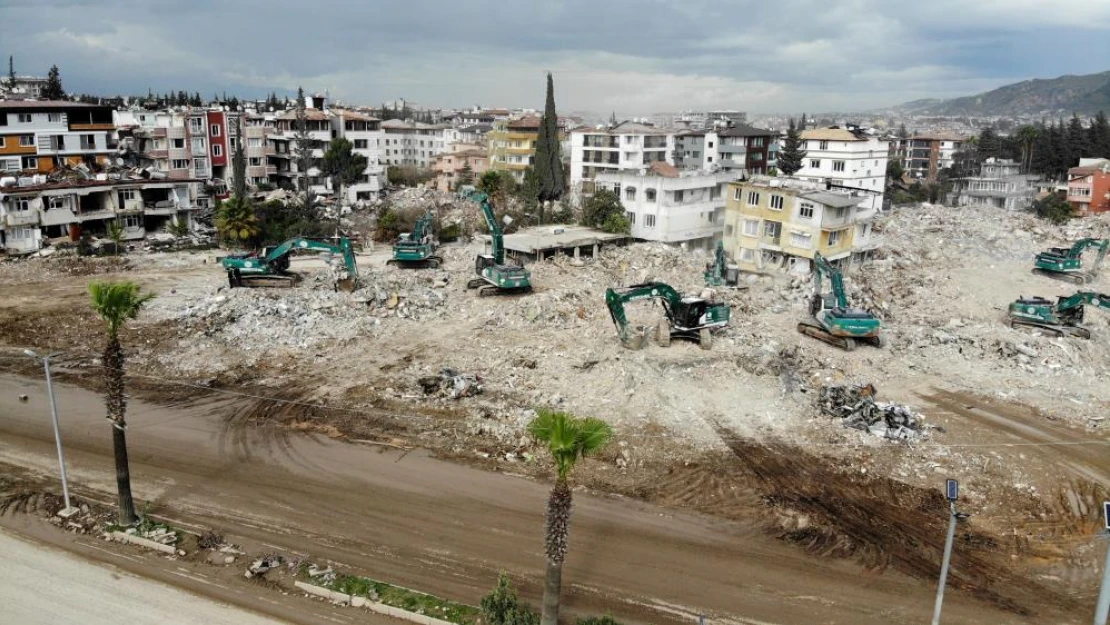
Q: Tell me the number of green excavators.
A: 8